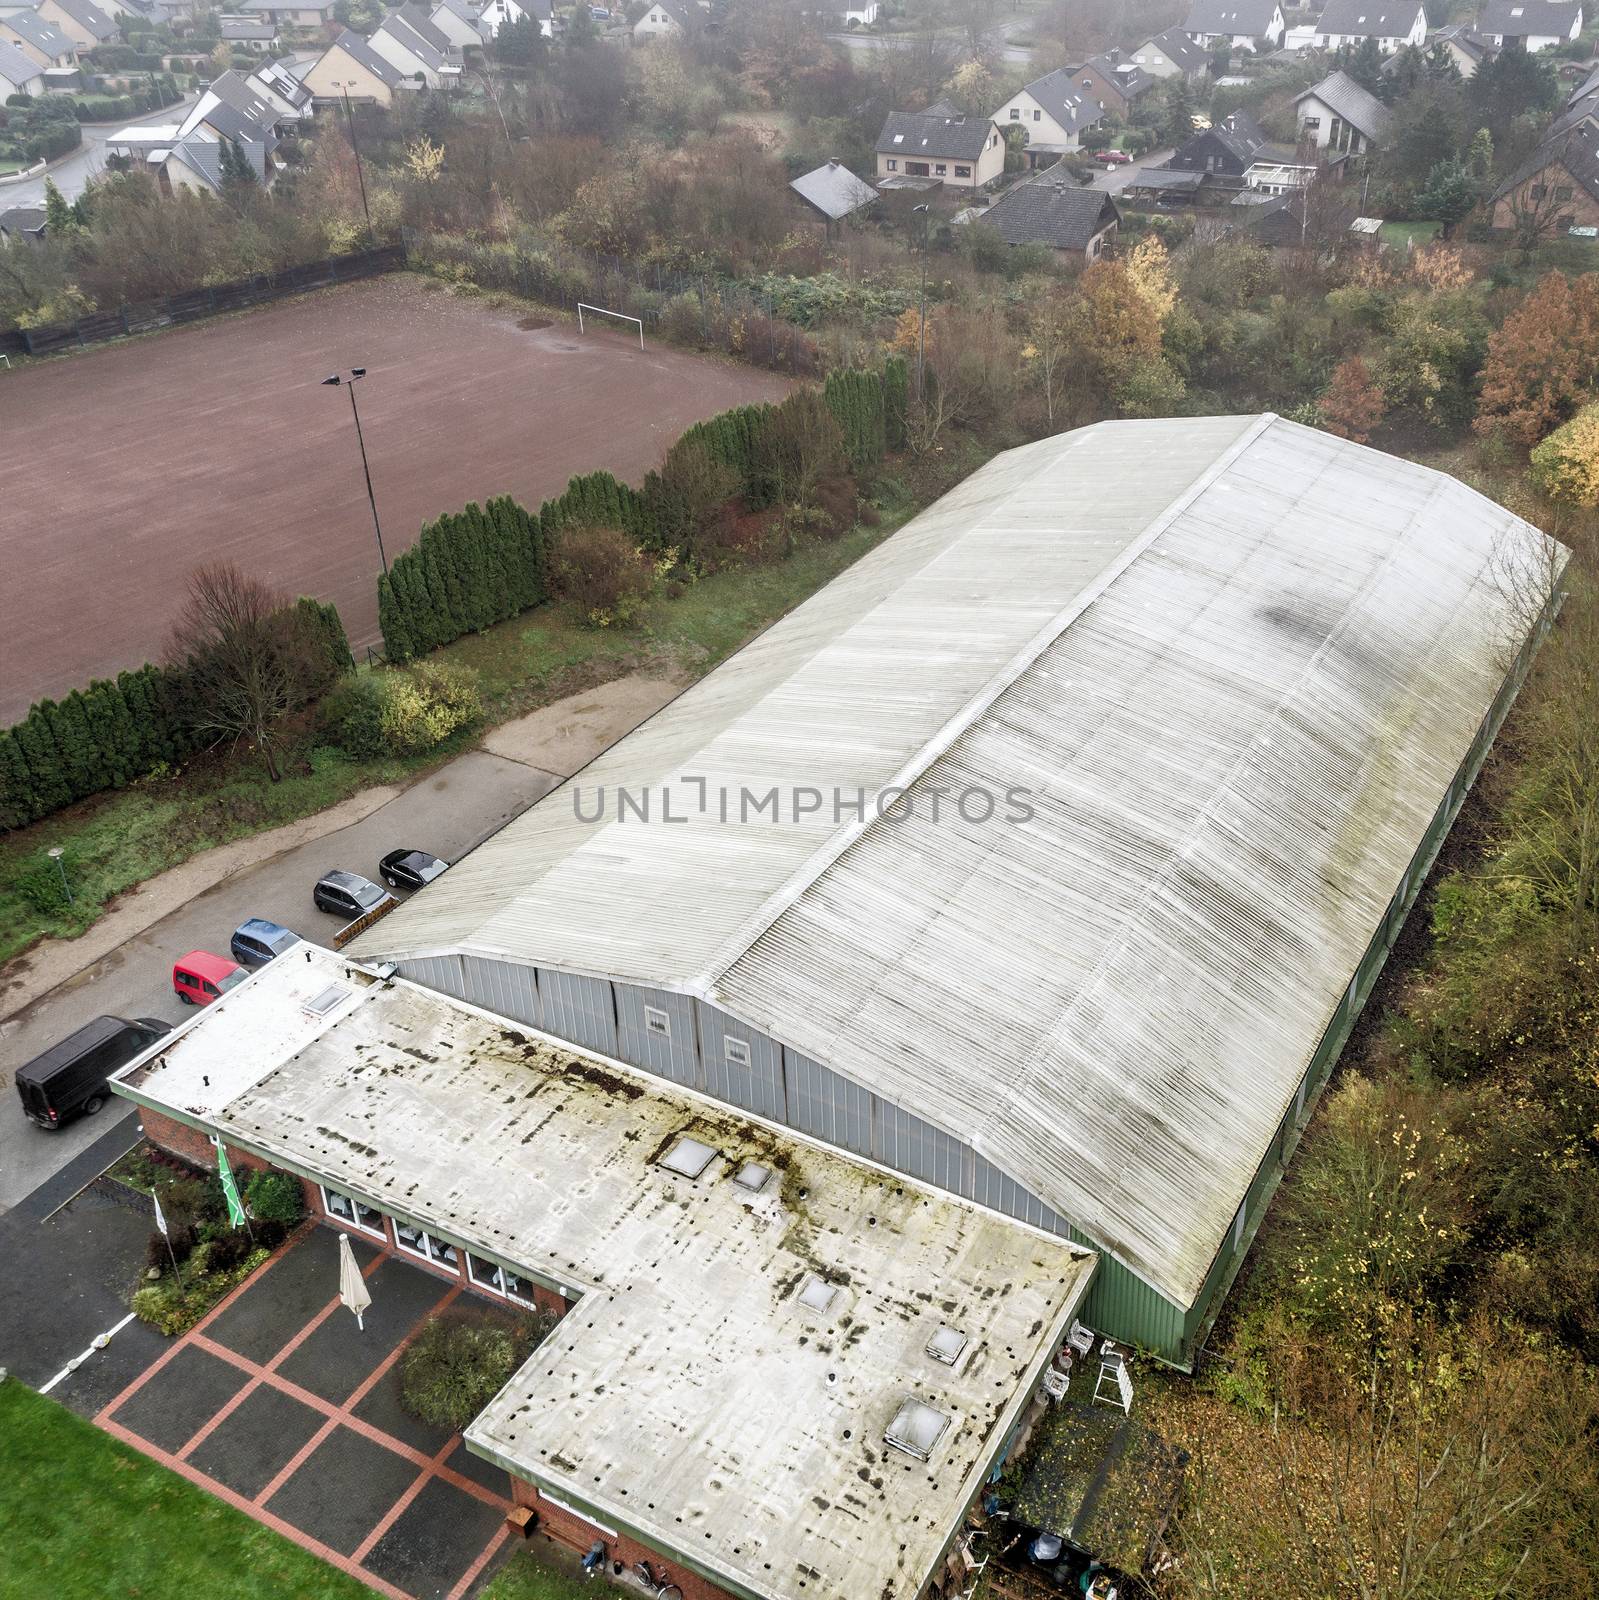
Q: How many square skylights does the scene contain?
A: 5